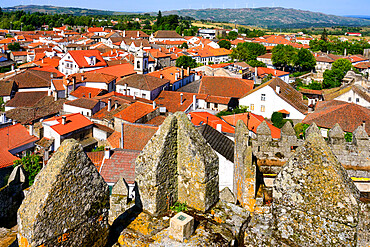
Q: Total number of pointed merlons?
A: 12